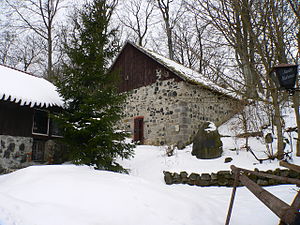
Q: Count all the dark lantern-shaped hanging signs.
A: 1